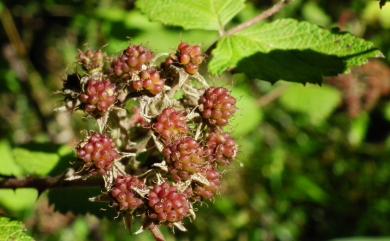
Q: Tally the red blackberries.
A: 13